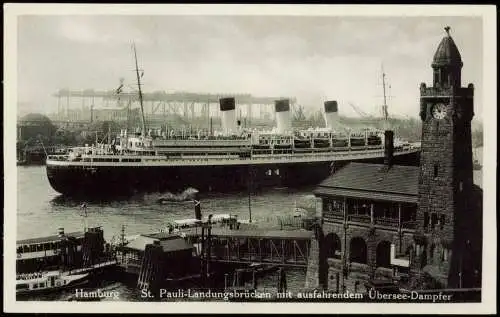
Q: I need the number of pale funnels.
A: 3